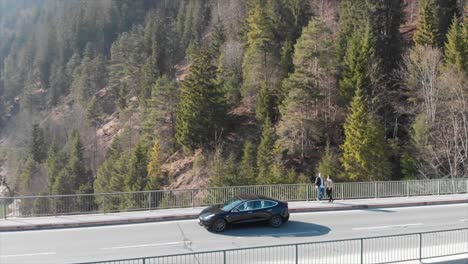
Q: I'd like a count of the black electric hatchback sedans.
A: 1